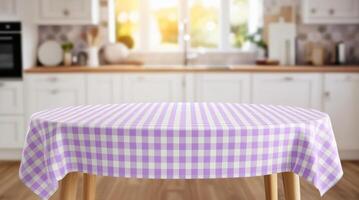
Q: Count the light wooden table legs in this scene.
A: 4